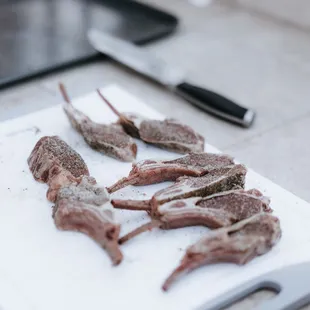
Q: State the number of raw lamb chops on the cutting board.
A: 8